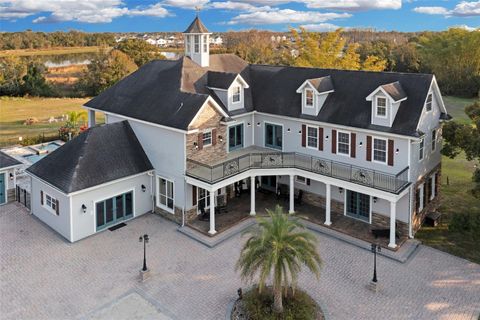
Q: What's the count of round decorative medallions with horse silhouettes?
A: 4